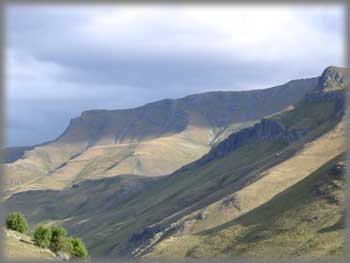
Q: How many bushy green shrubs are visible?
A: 4